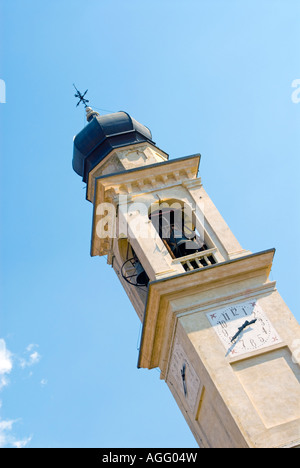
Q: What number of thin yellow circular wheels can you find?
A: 0